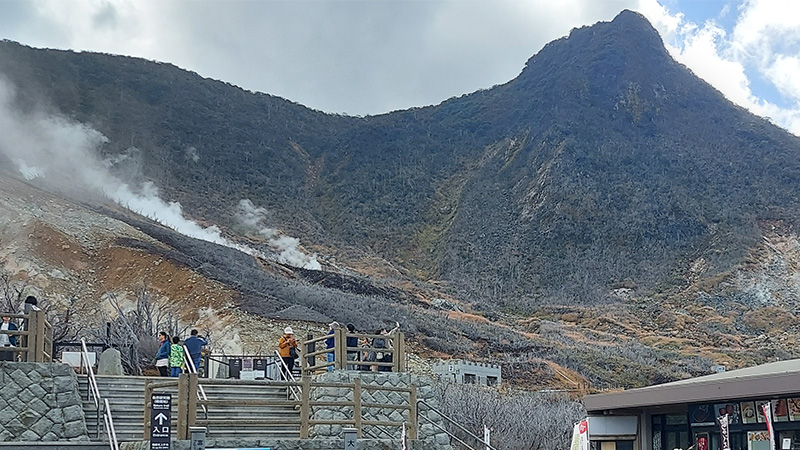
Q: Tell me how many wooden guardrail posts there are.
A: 14